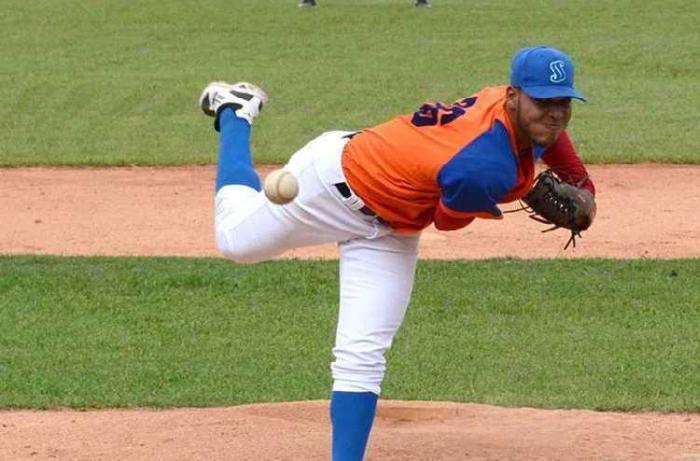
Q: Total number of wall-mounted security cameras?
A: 0